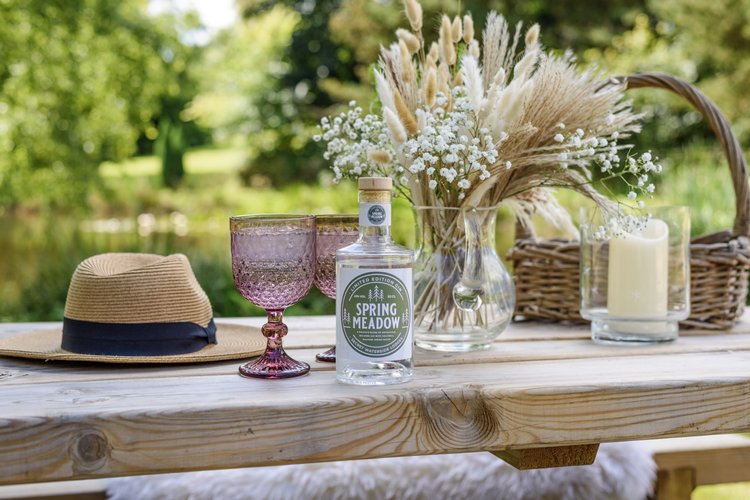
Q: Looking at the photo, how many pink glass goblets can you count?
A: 2